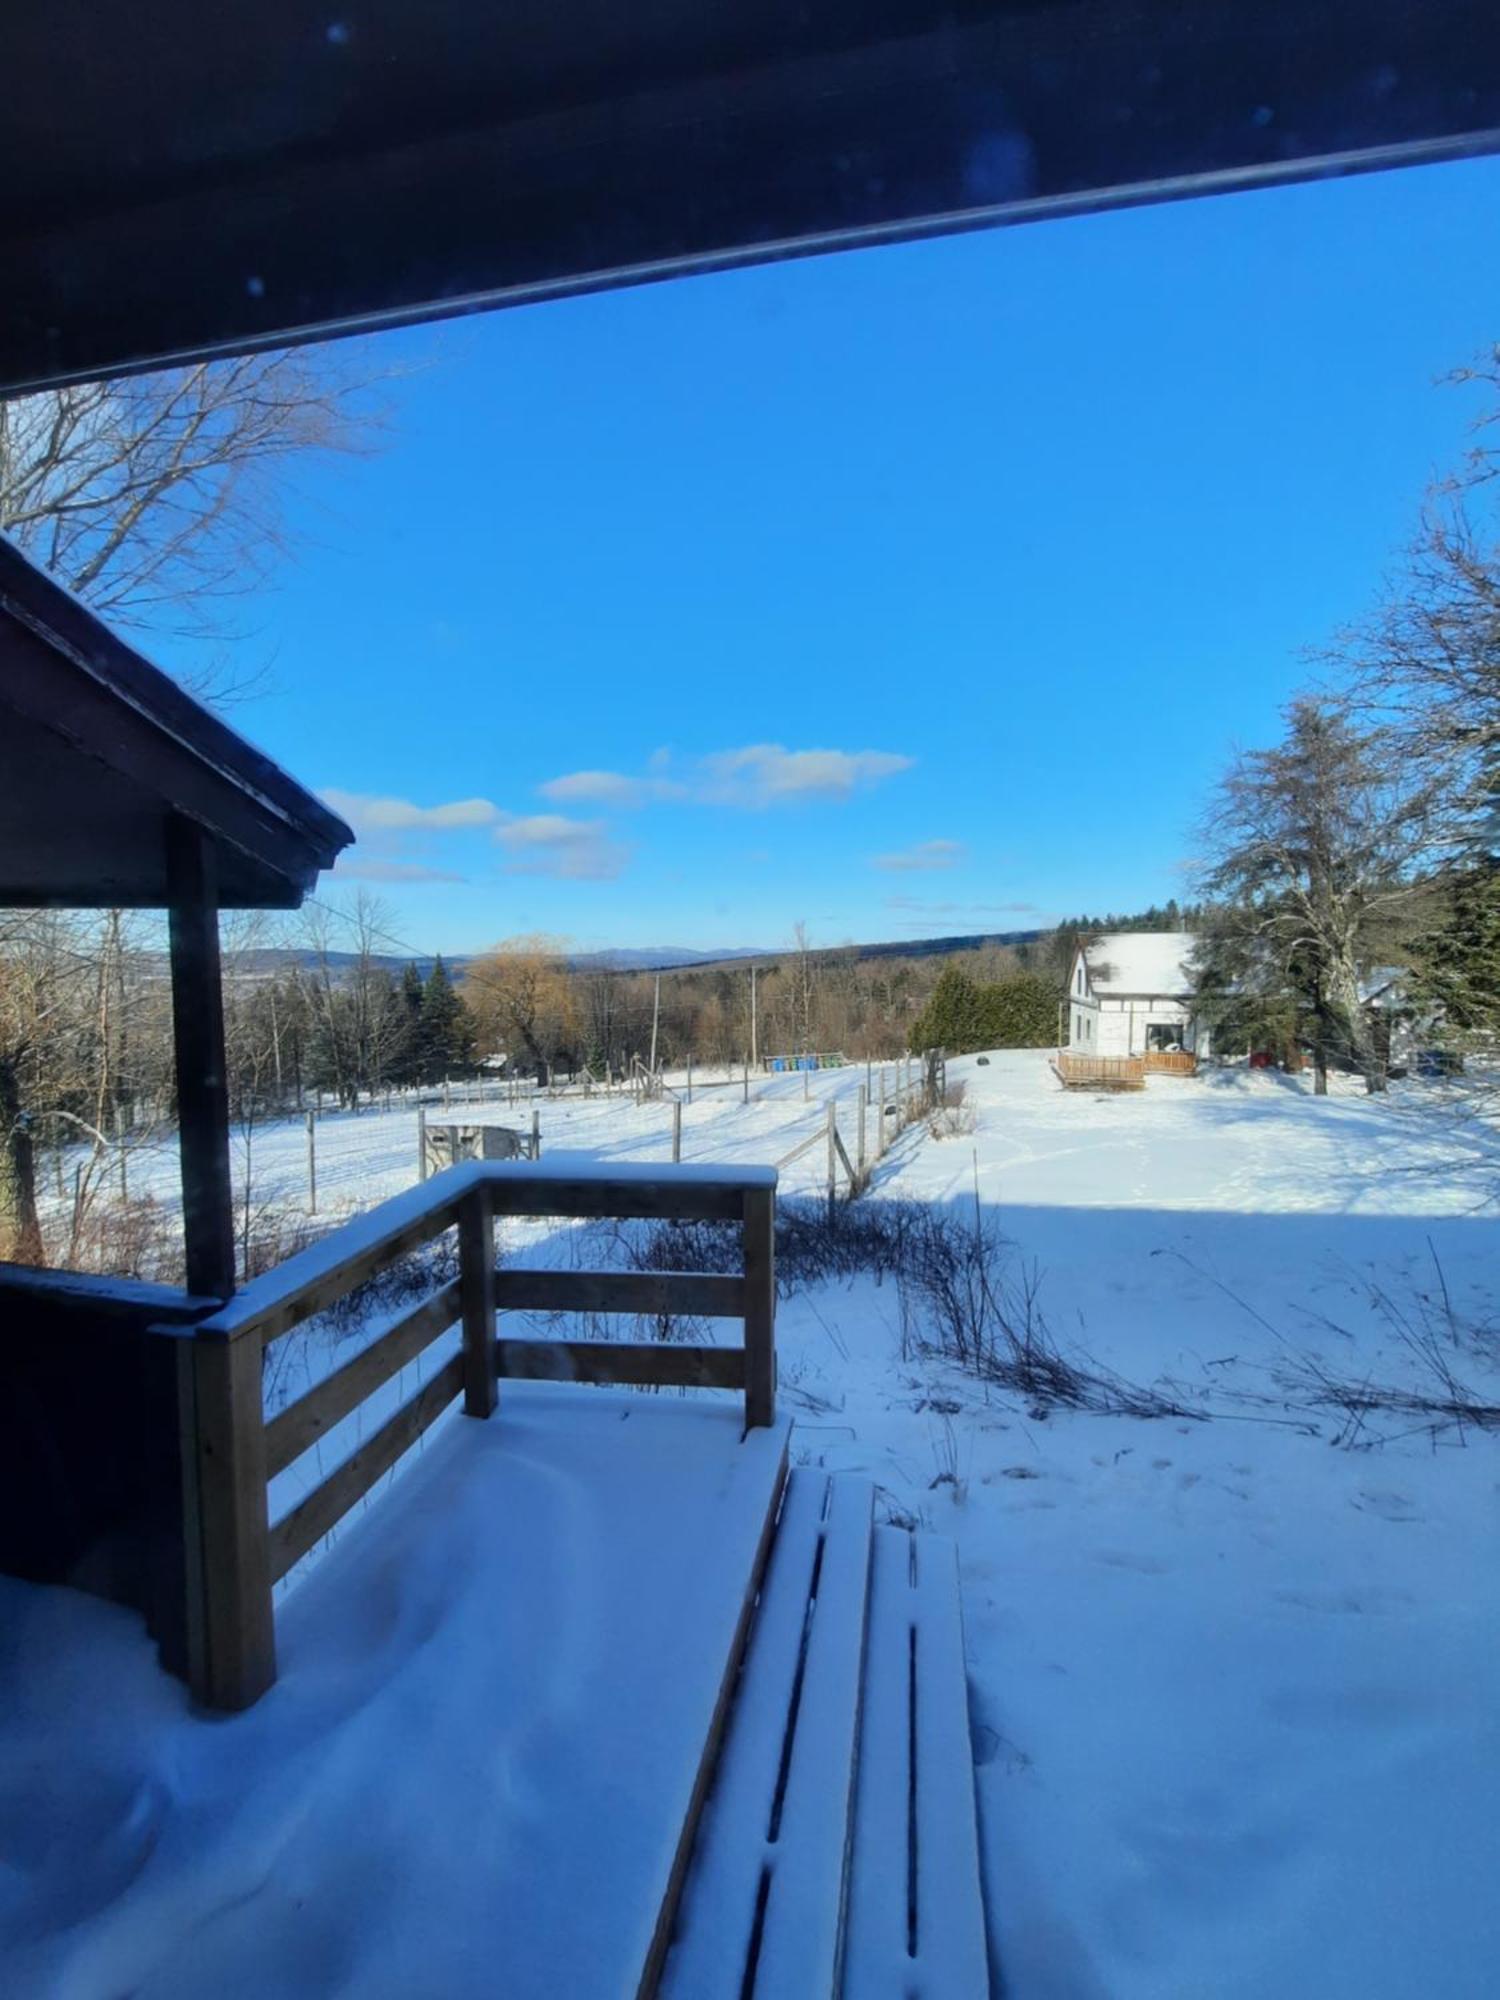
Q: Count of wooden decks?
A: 2